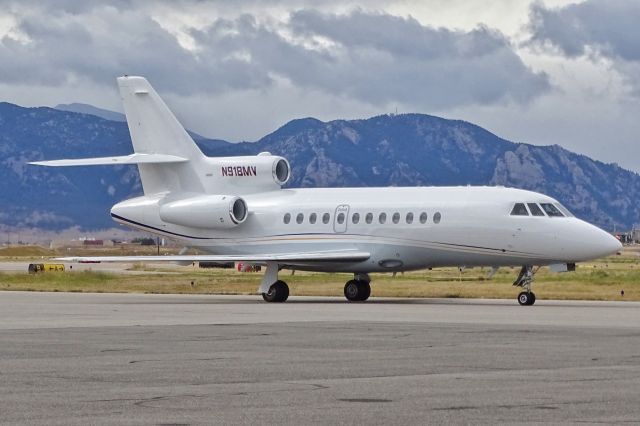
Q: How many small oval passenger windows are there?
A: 12